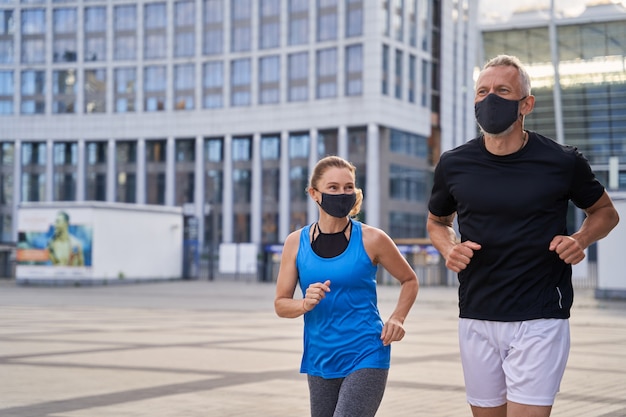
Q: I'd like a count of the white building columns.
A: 13